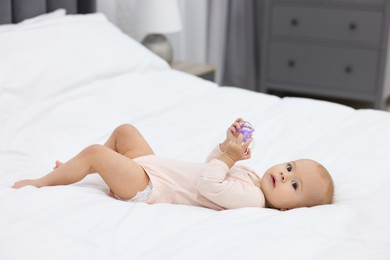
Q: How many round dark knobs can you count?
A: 4